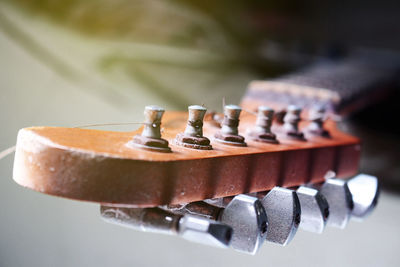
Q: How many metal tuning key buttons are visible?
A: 6